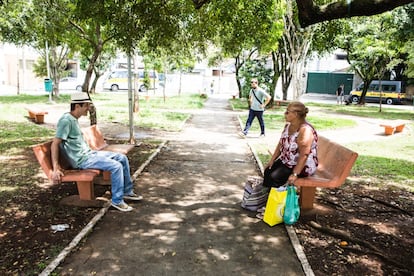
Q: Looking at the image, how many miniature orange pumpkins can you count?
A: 0